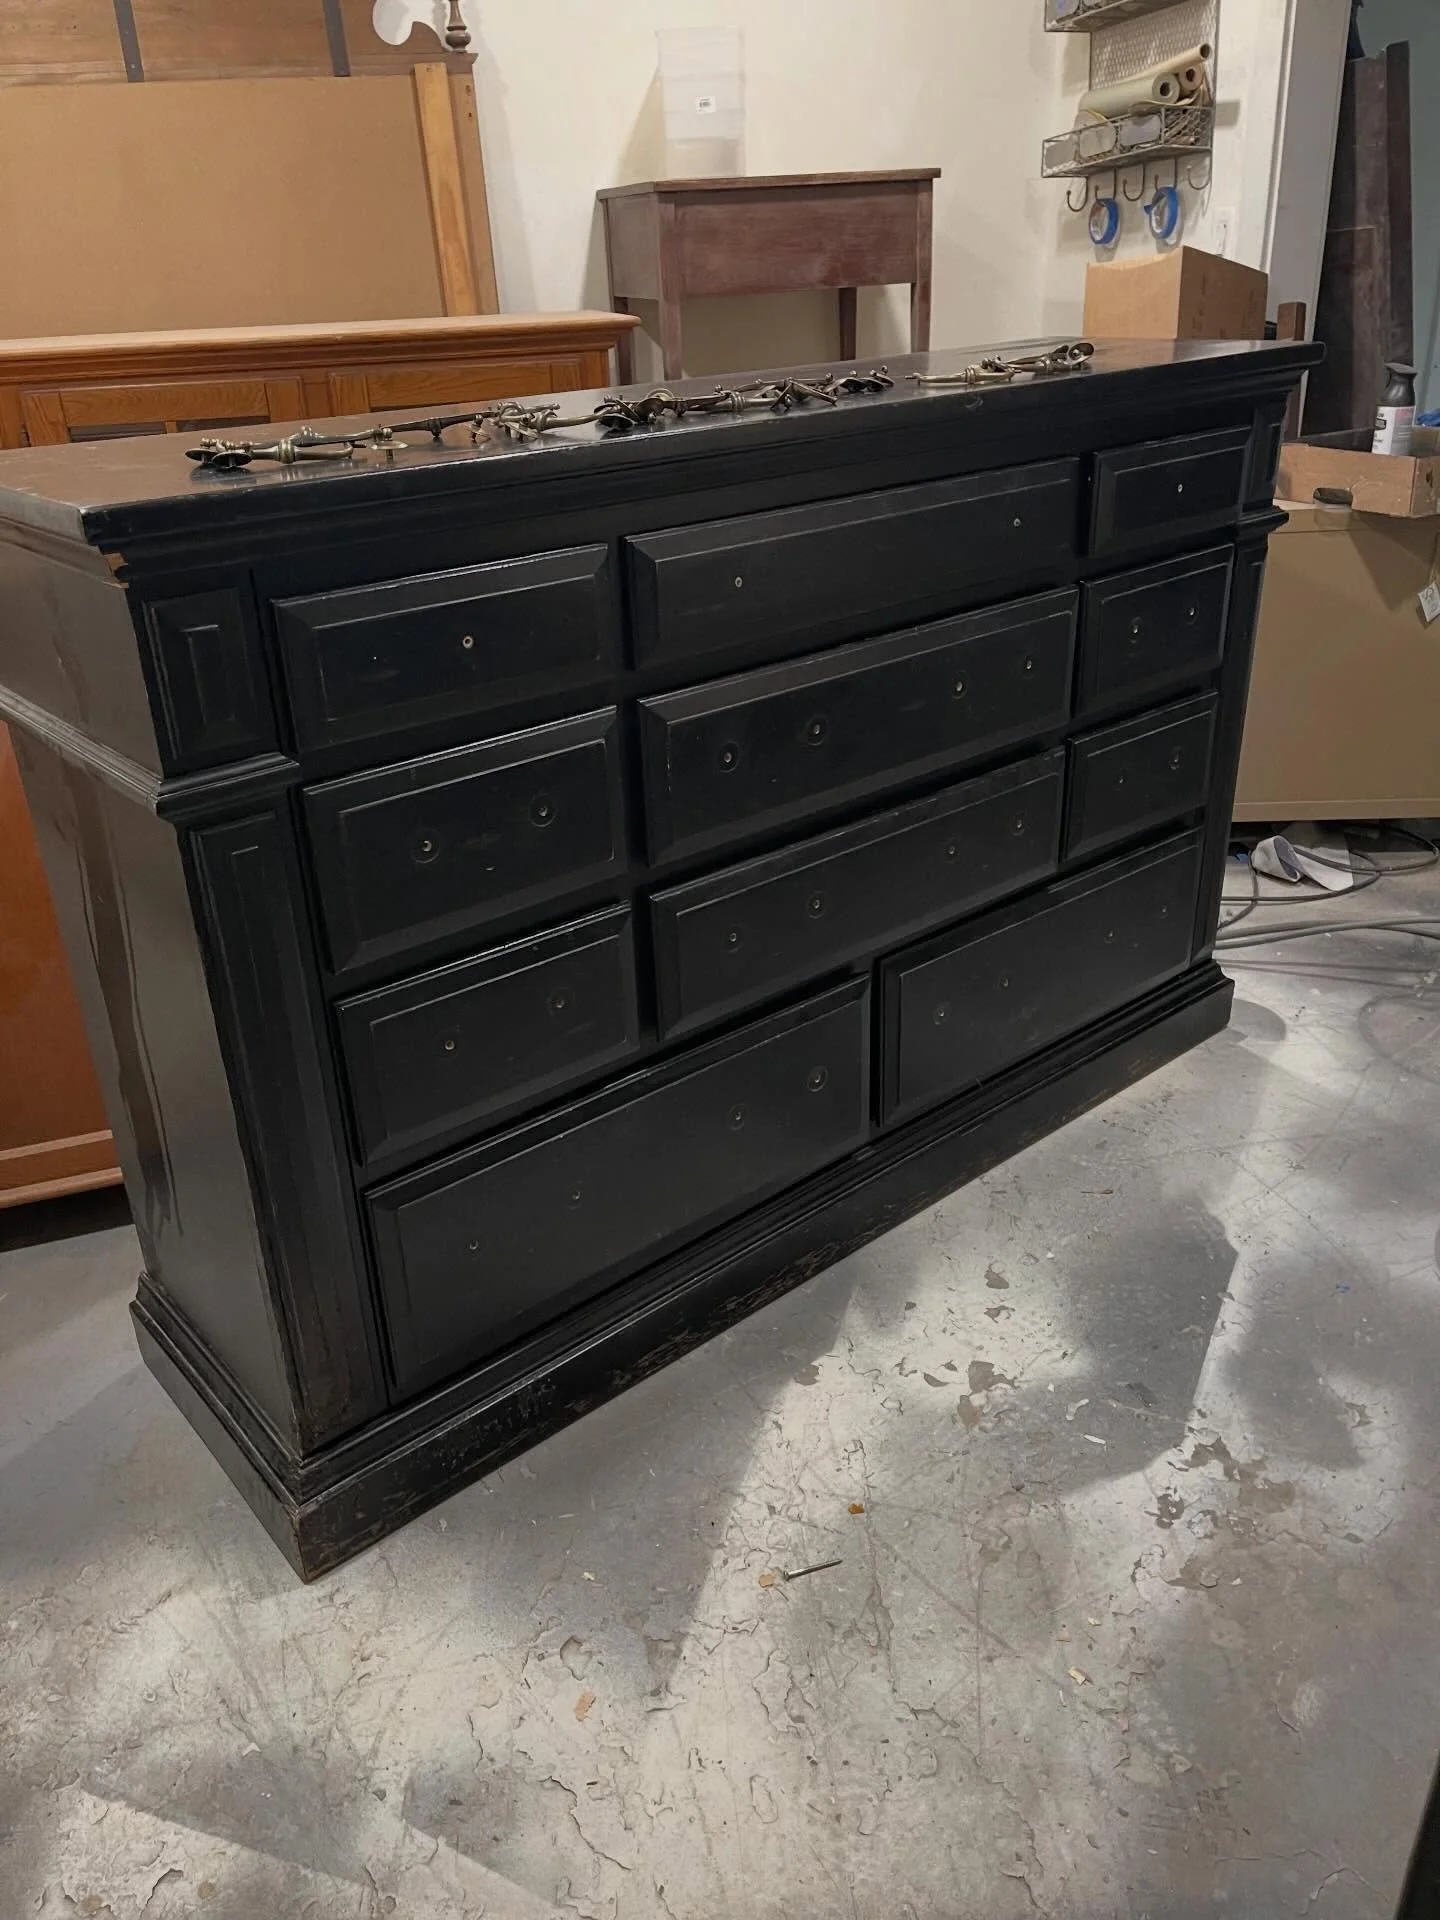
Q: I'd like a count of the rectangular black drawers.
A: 11